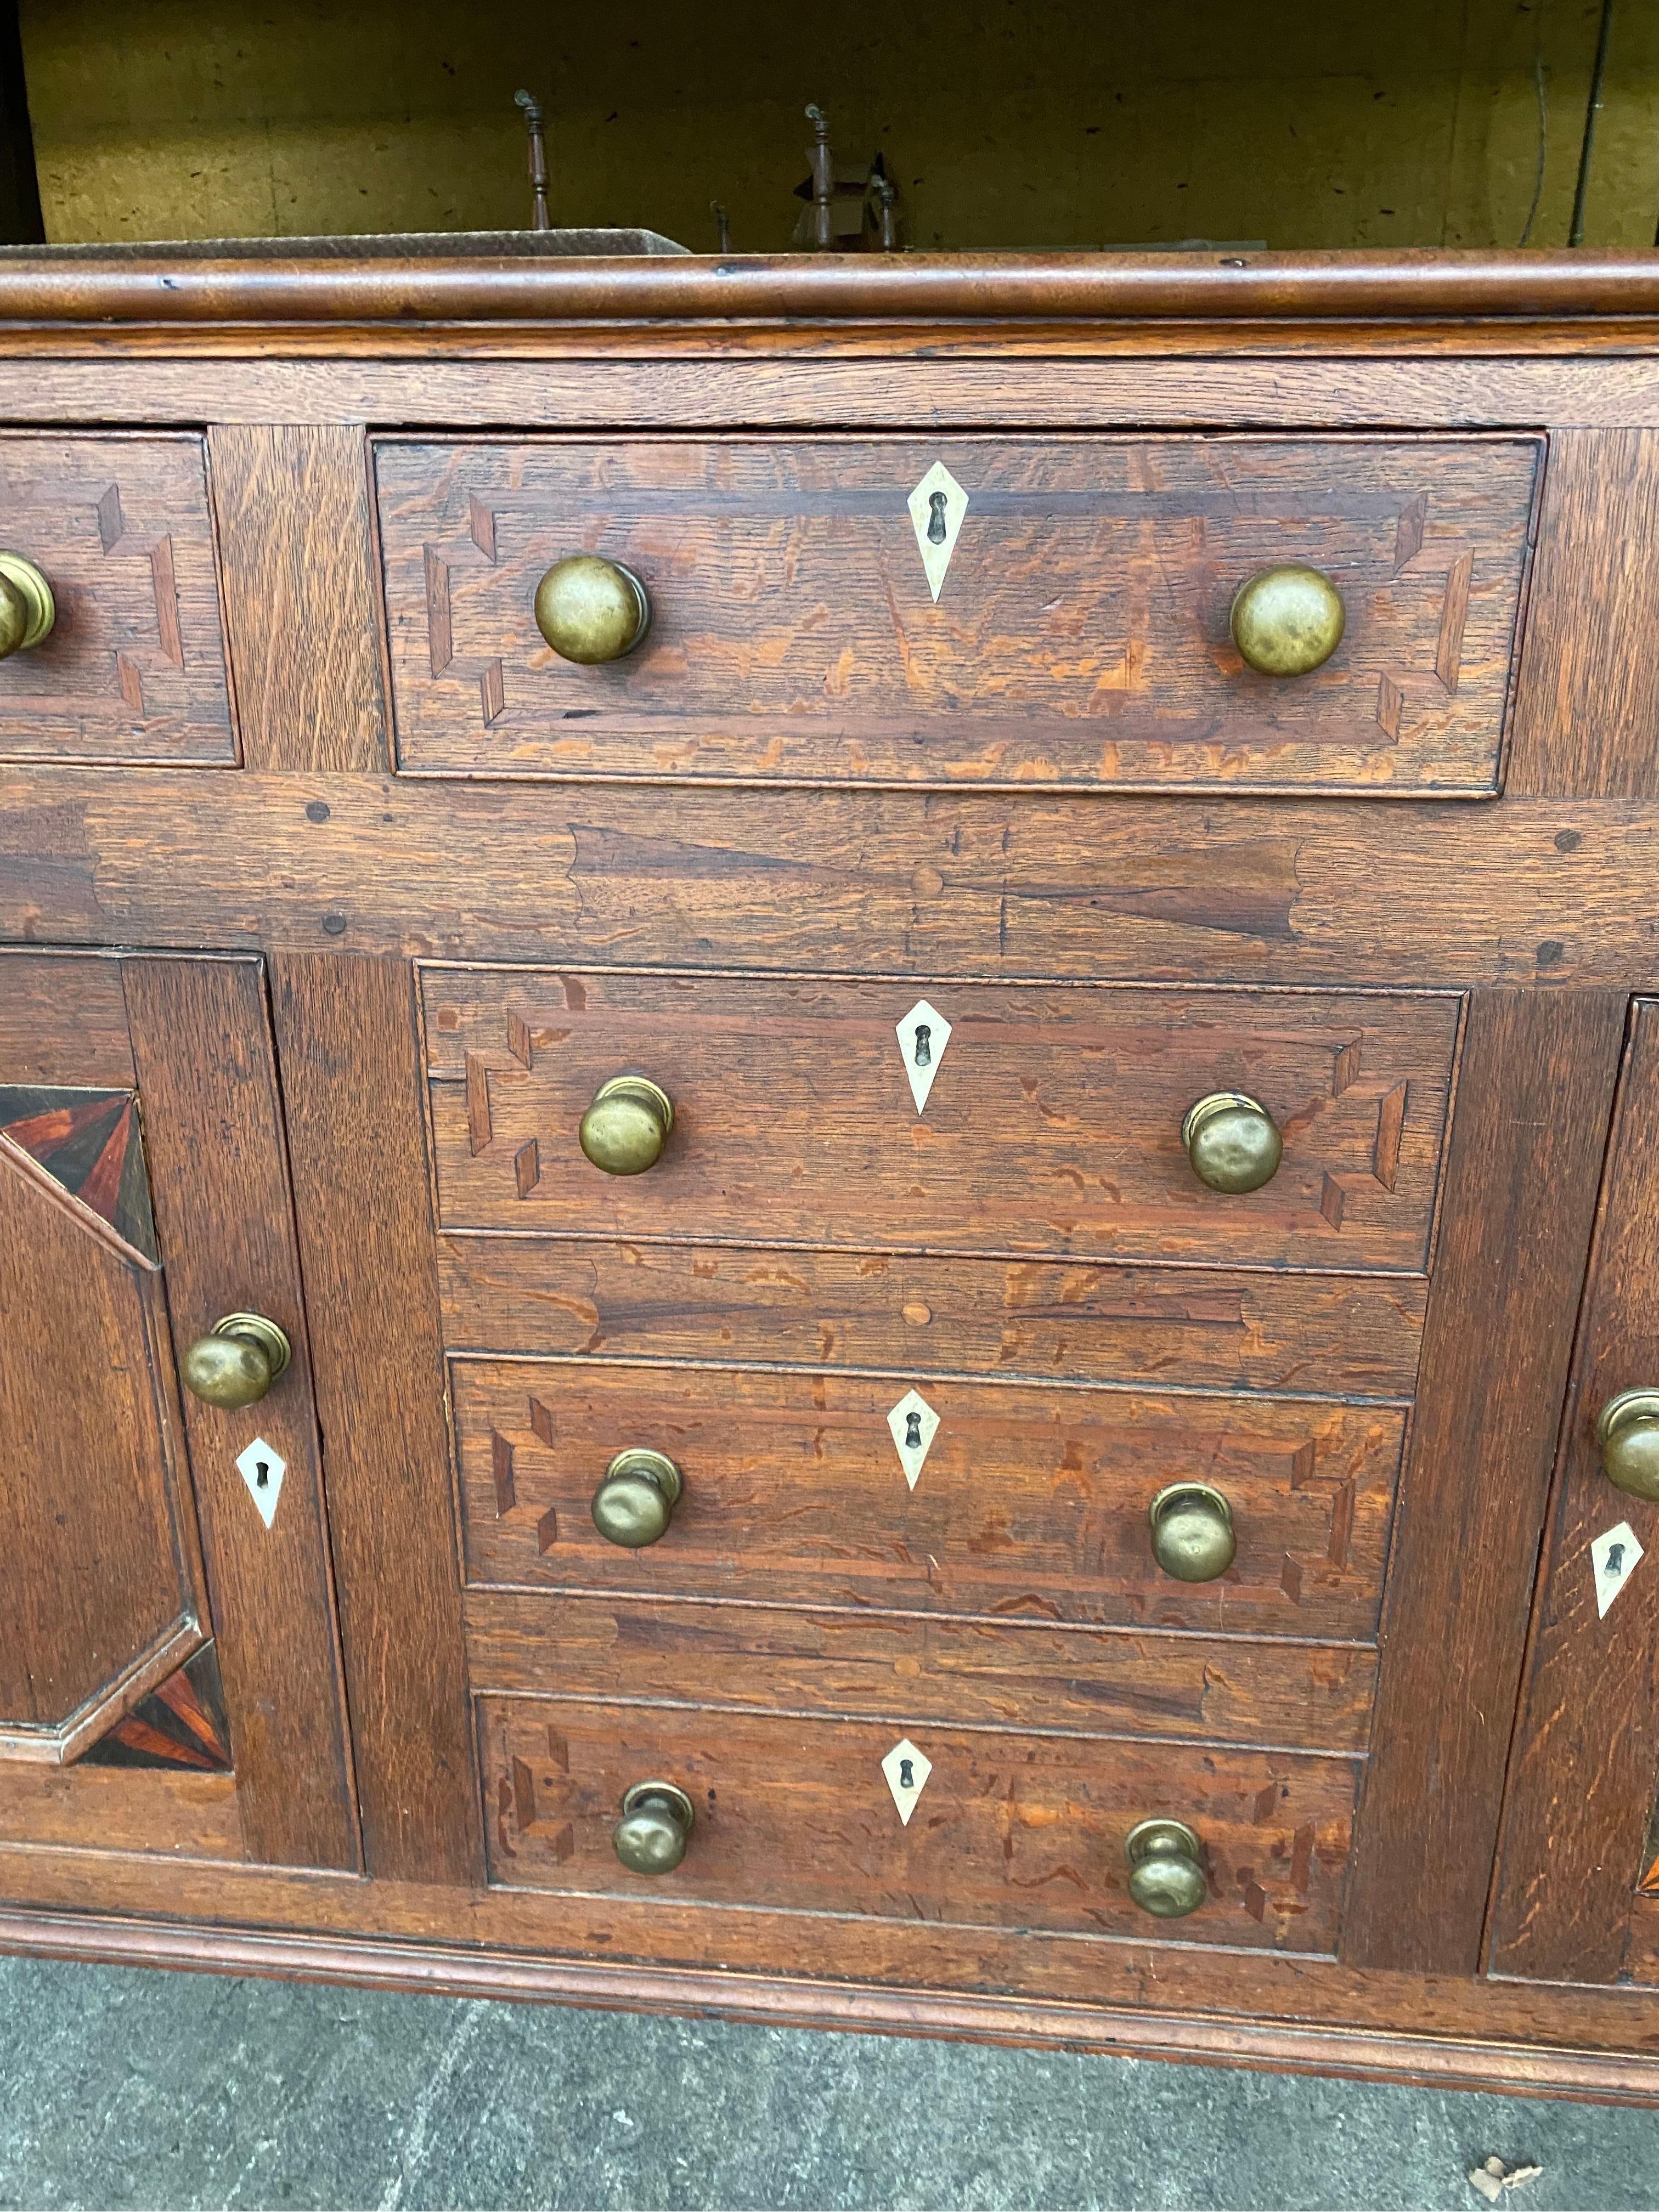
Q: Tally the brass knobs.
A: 11